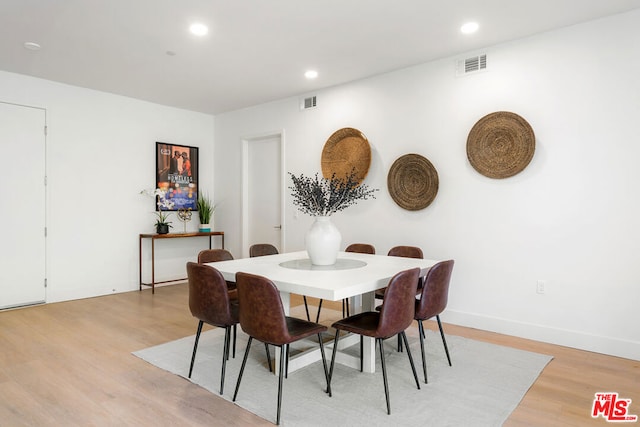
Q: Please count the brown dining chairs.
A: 8